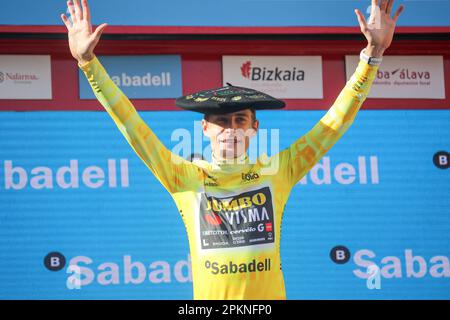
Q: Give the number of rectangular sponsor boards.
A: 4